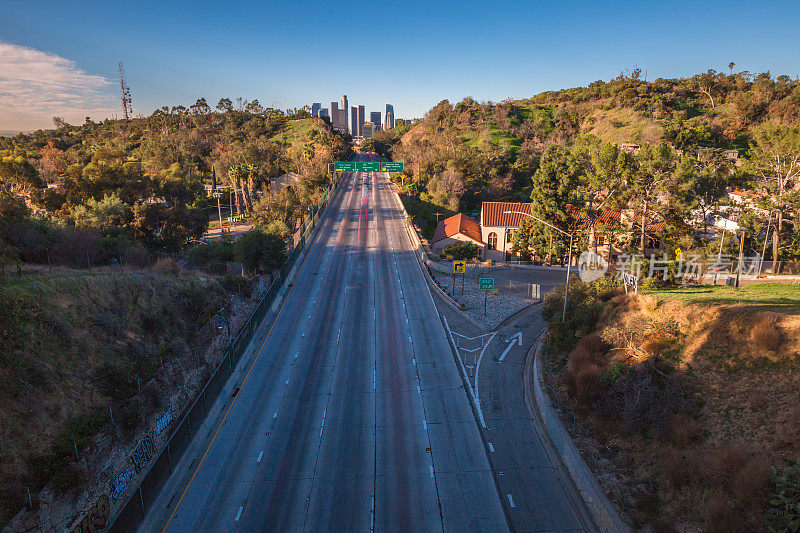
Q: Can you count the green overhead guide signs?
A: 3